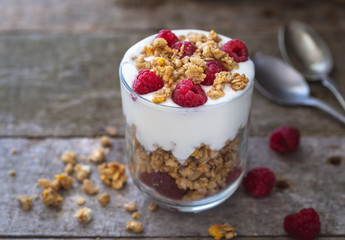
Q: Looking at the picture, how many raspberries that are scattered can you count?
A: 3